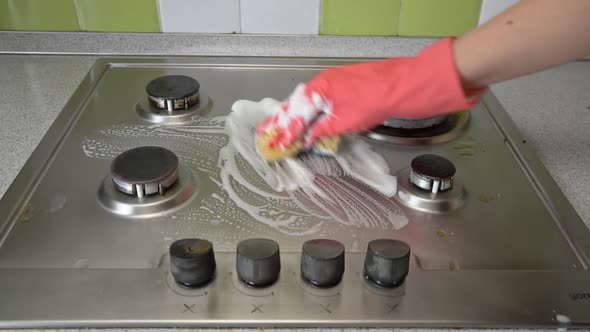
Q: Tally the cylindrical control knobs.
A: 4